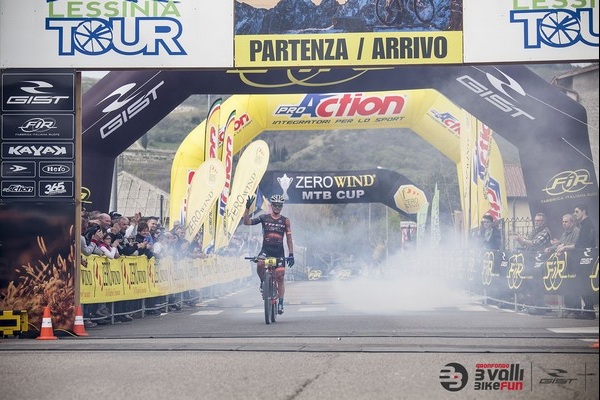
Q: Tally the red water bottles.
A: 0